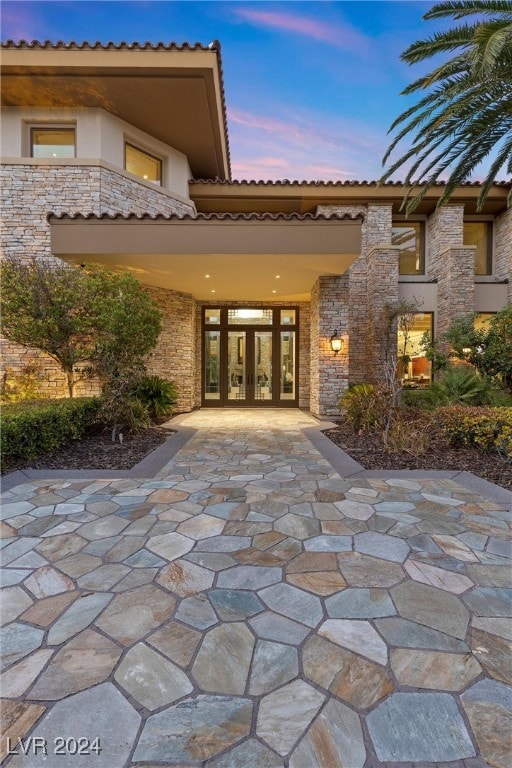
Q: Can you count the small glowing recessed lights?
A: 4